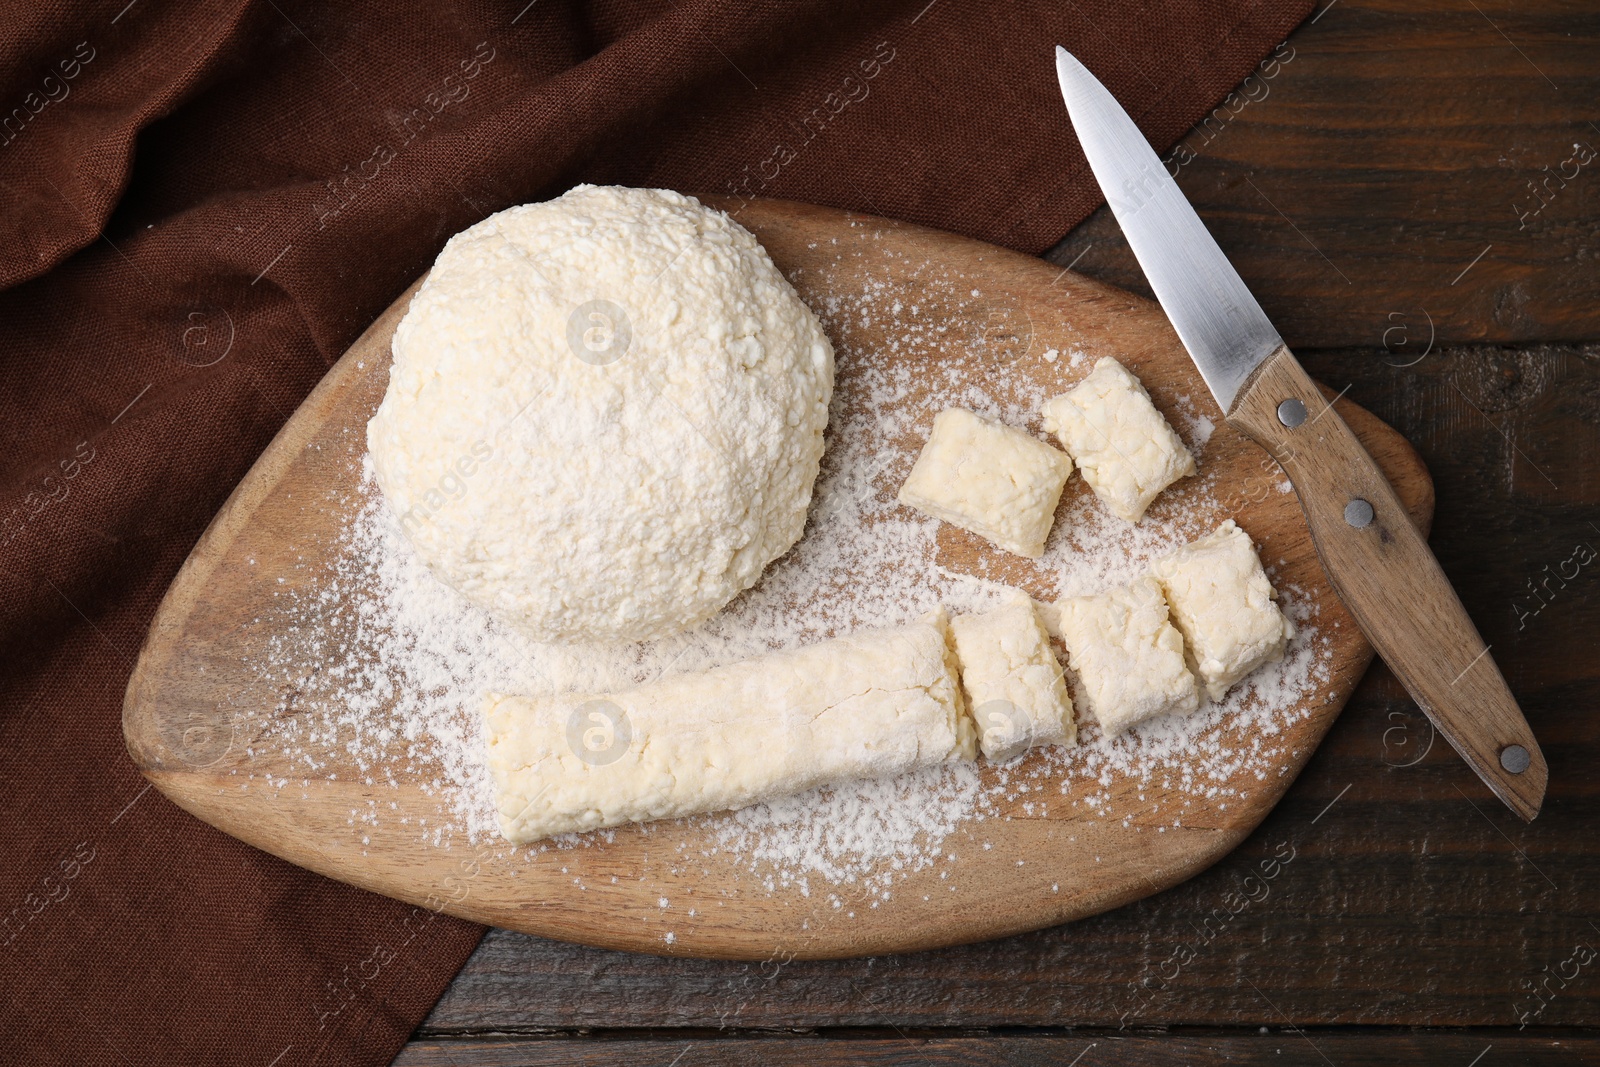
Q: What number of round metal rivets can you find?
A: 3